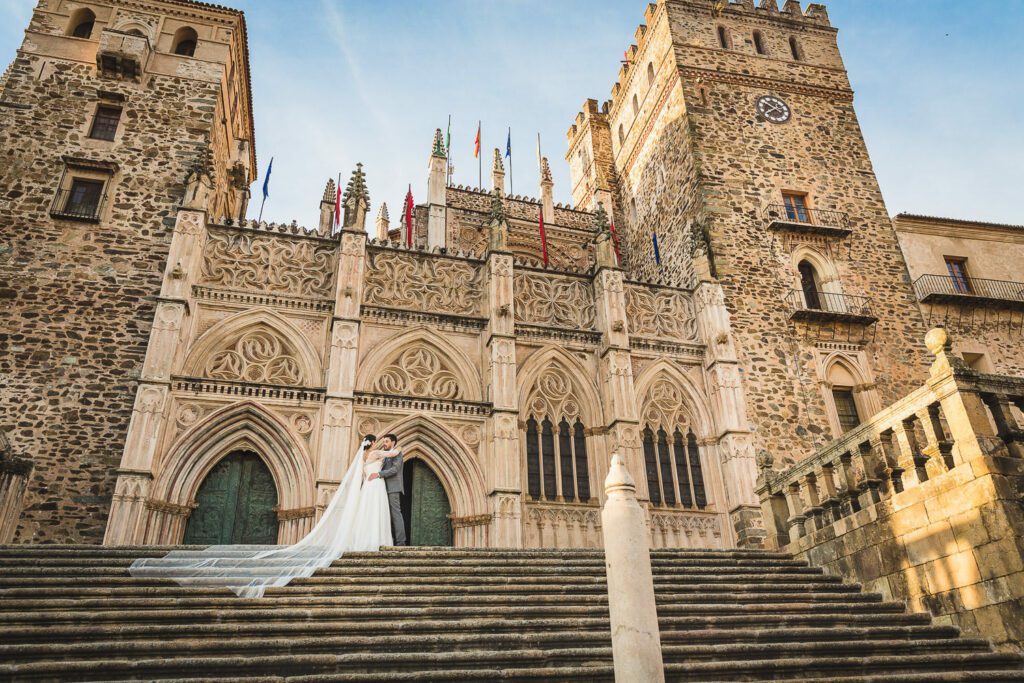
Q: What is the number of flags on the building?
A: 10